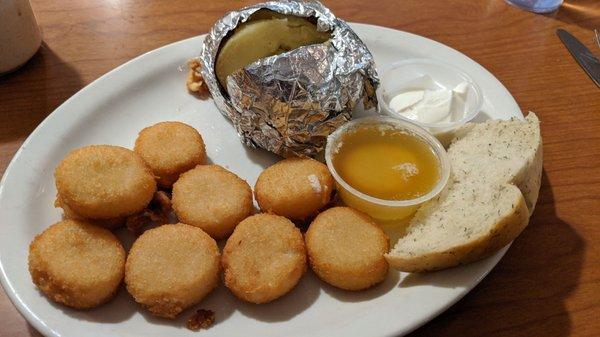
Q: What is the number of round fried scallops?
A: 8